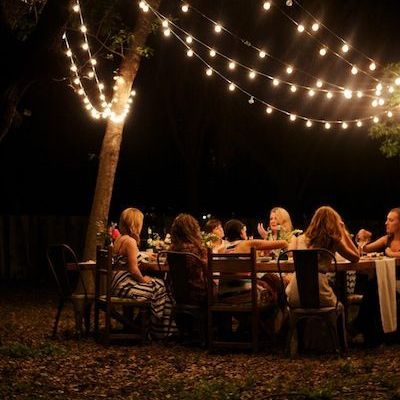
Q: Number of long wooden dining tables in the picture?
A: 1